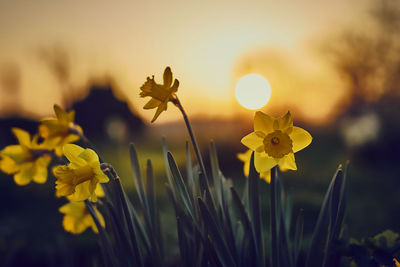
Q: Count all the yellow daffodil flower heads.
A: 7